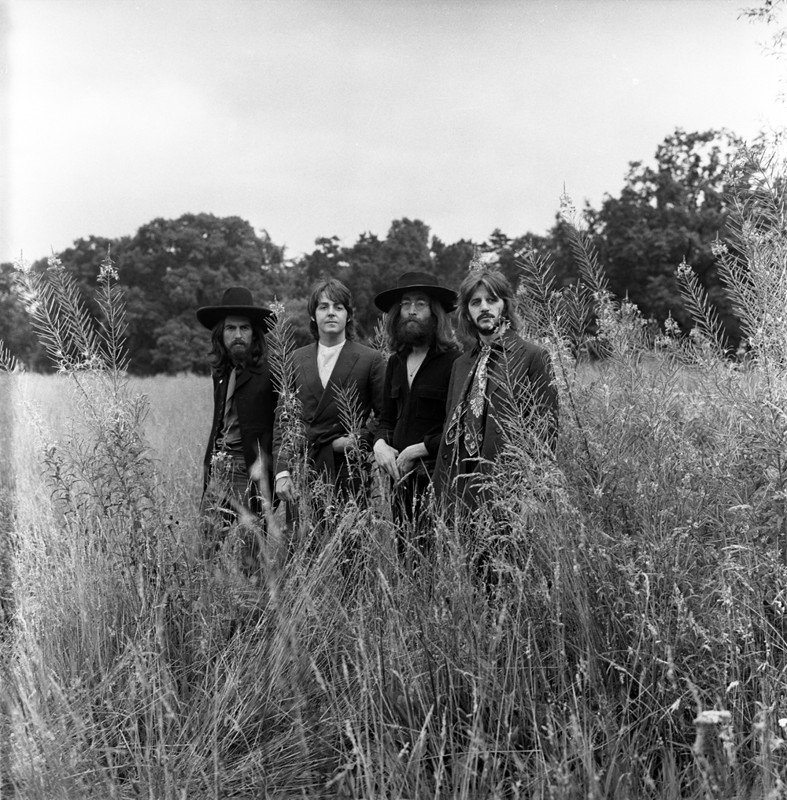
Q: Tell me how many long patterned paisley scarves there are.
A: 1